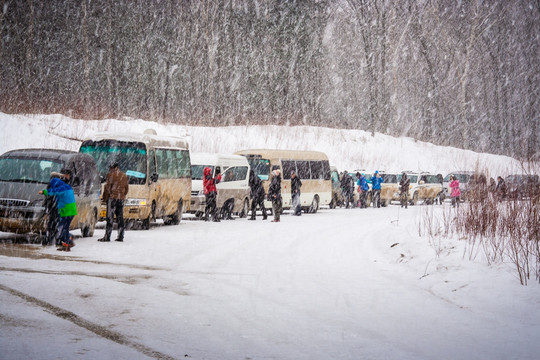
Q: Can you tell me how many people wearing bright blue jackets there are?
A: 3